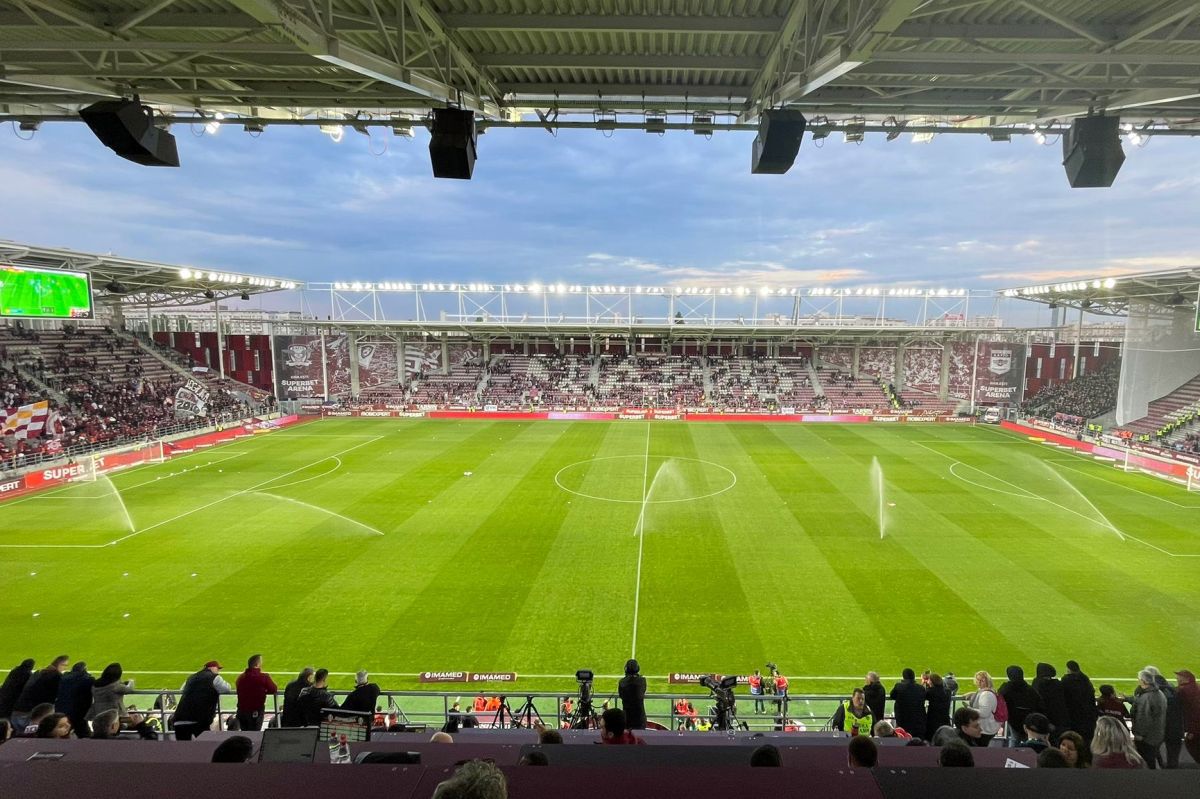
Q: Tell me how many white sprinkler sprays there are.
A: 5